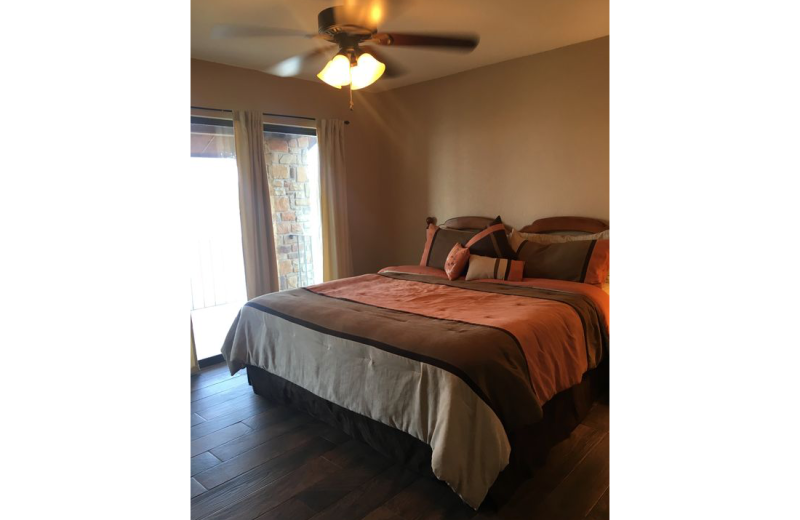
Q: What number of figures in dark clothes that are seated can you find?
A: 0